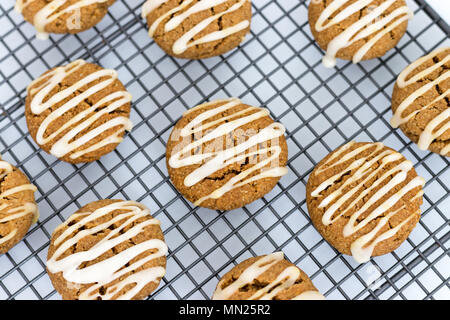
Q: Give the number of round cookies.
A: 10